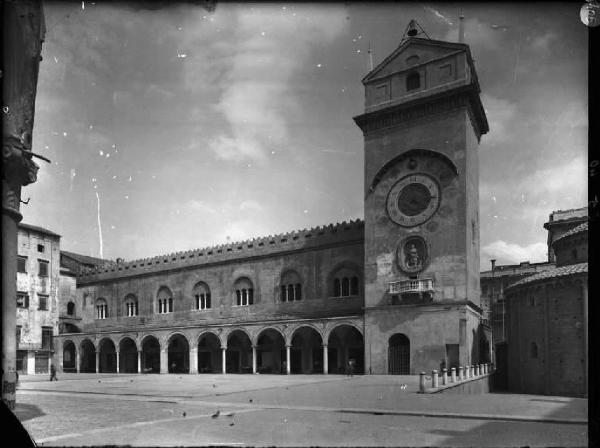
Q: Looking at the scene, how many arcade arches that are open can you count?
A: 11